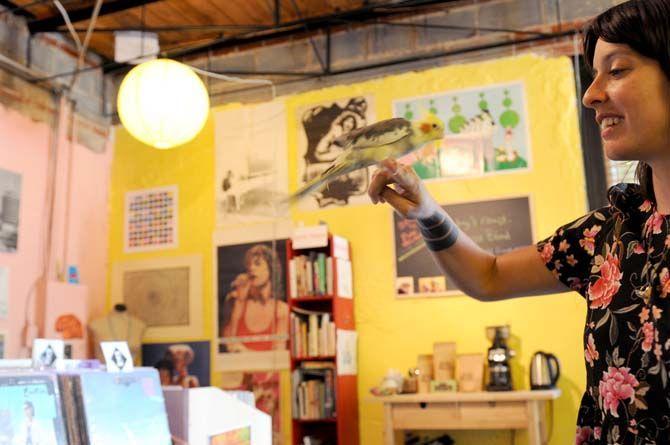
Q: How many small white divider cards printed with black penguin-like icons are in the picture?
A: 2